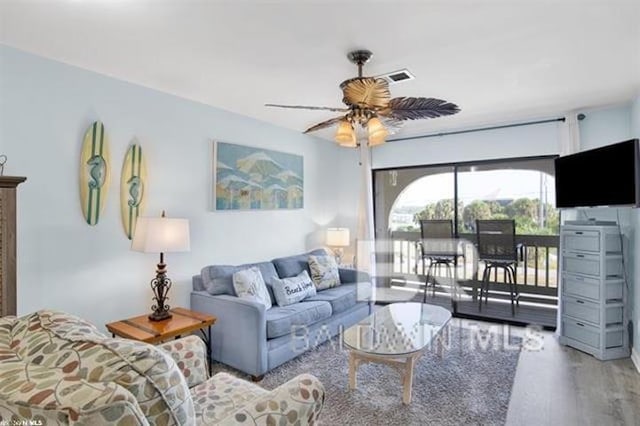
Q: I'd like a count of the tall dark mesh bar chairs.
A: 2